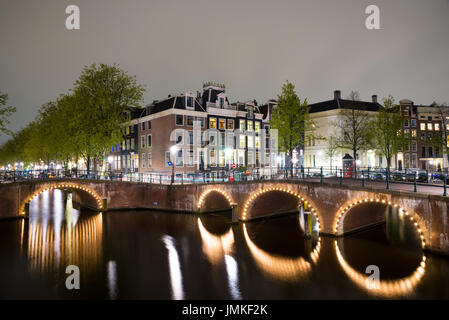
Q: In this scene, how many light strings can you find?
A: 4